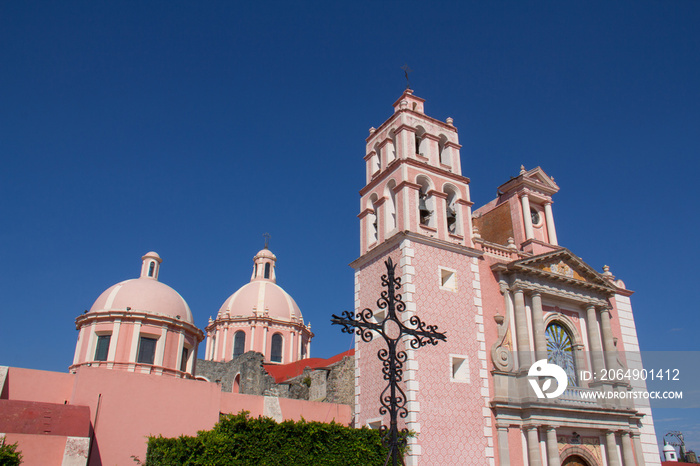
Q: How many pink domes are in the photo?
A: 2